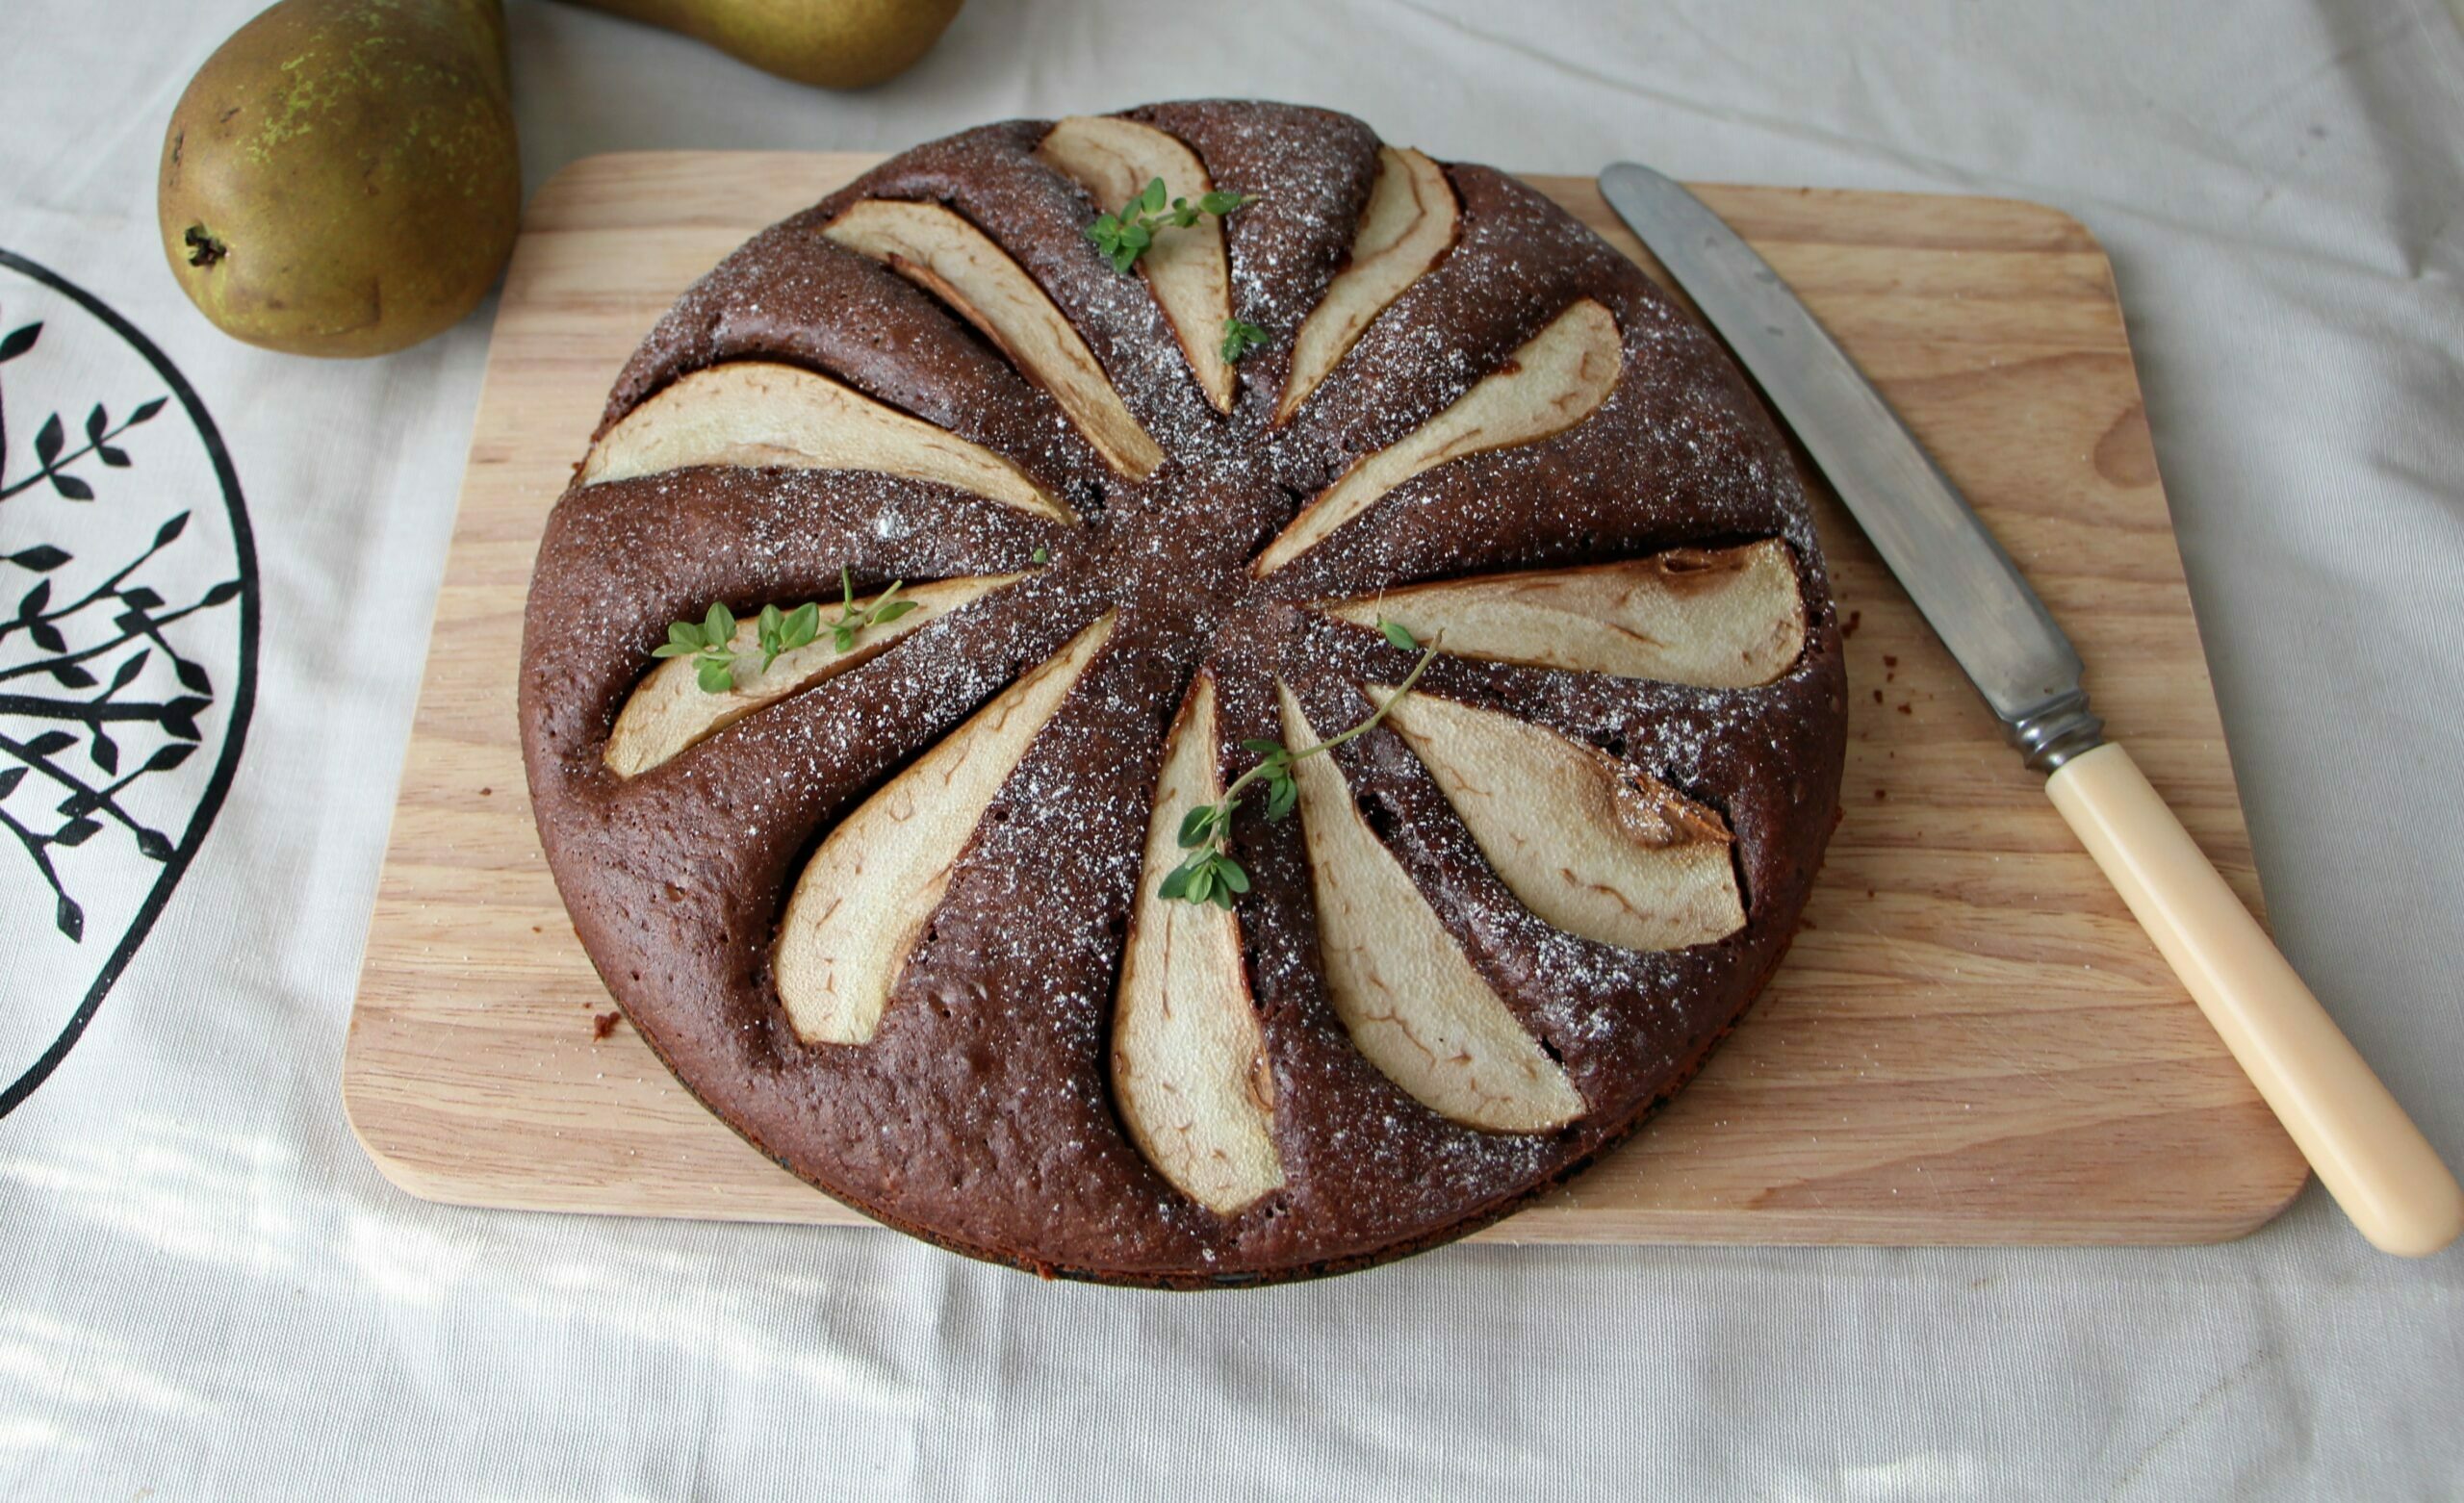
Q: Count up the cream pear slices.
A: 11